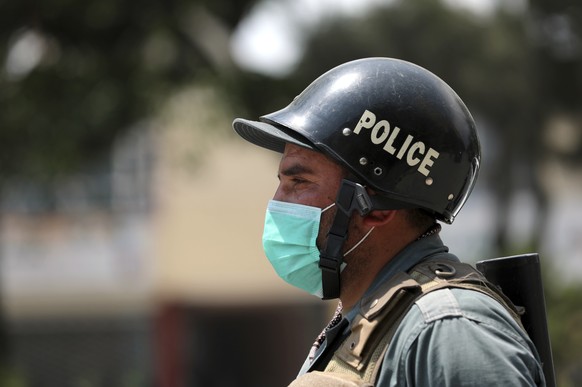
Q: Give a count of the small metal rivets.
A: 5